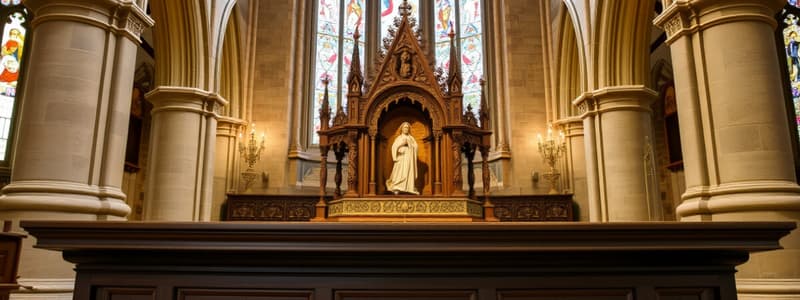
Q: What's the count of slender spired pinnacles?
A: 4